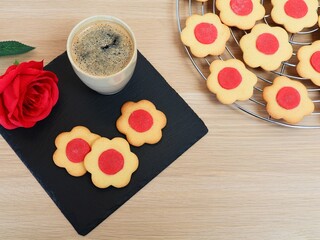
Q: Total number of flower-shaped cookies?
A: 10